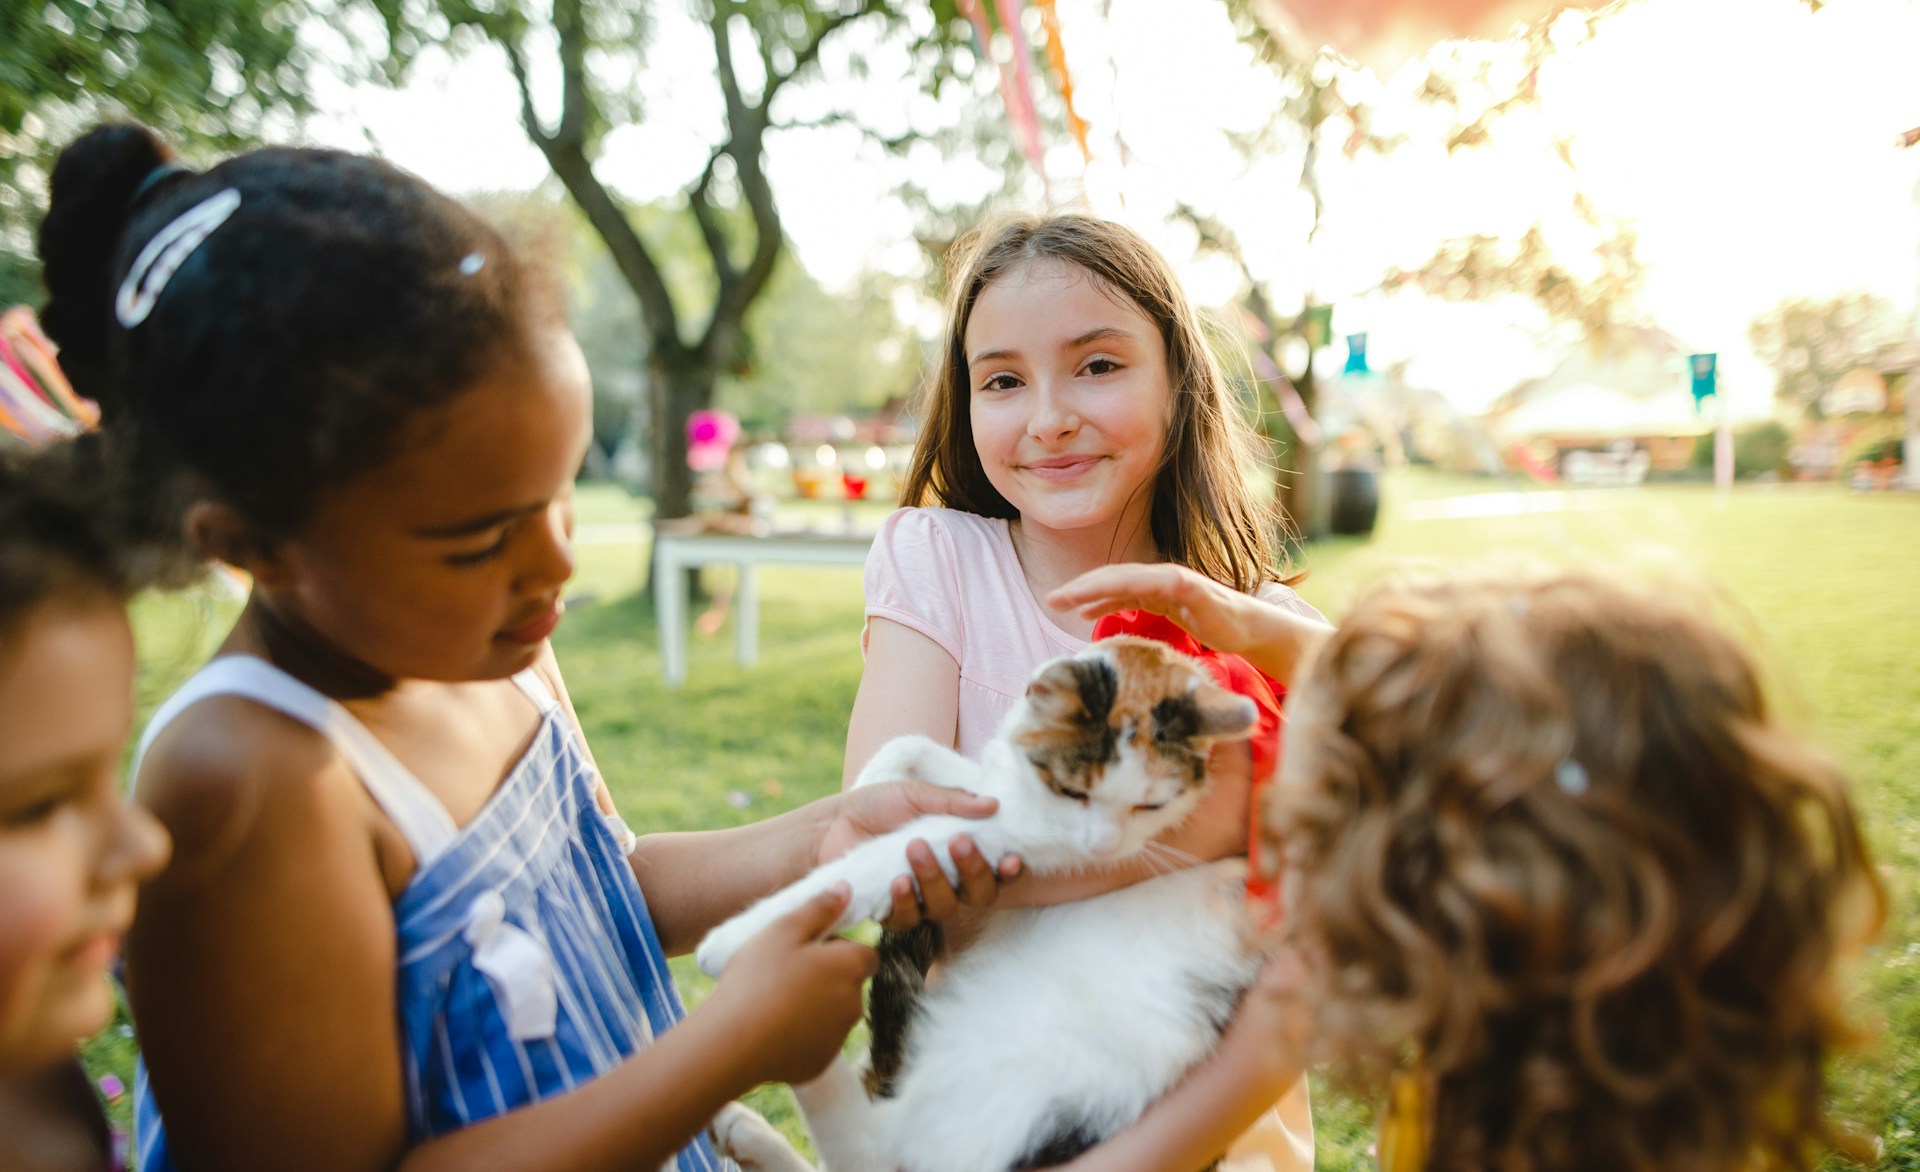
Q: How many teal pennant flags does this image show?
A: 2